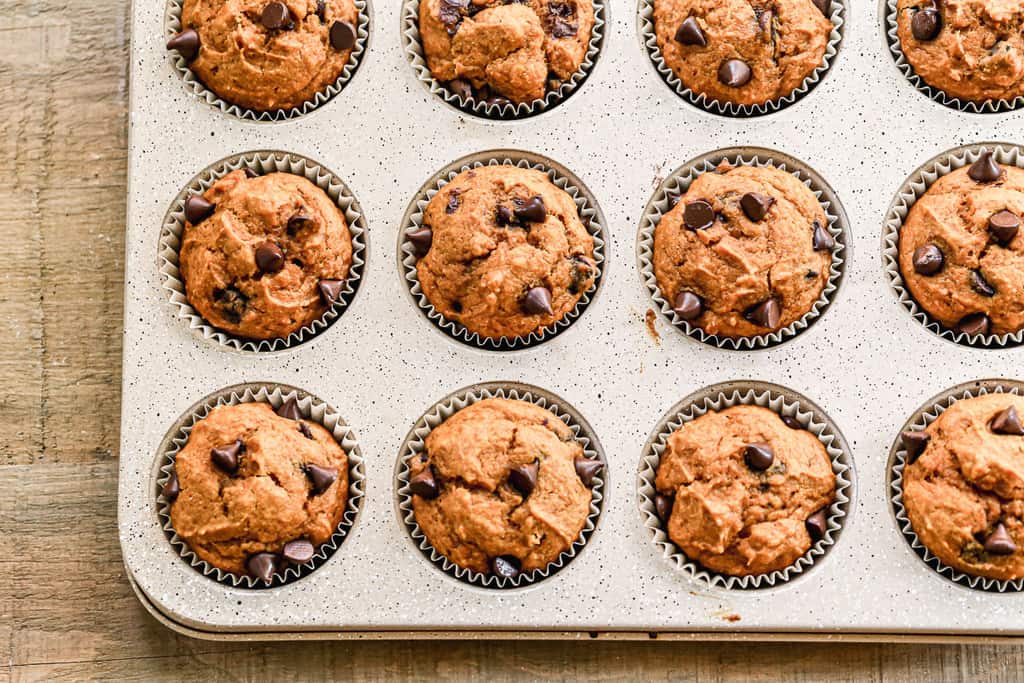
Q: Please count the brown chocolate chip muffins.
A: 12